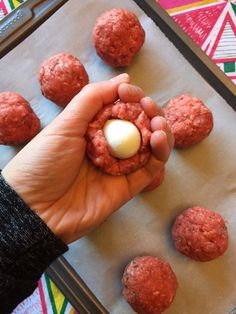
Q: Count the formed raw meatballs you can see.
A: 7